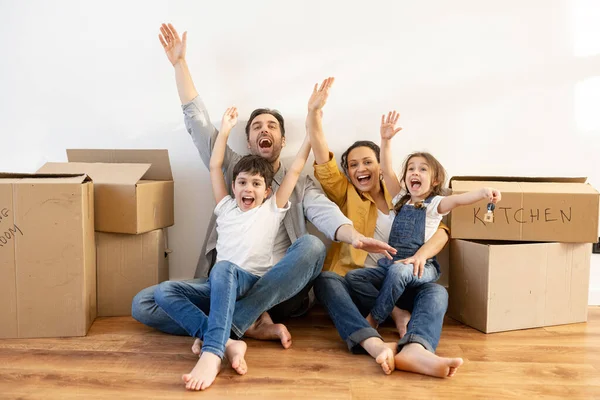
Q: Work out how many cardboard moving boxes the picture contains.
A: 5